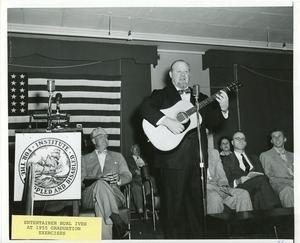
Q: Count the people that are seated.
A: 6